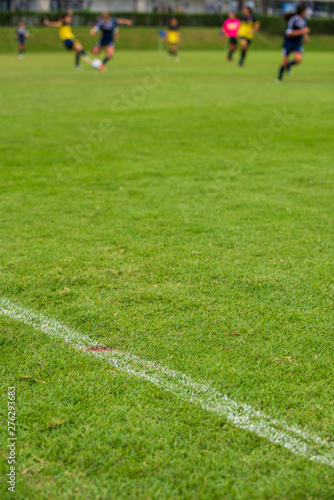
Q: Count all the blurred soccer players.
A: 7